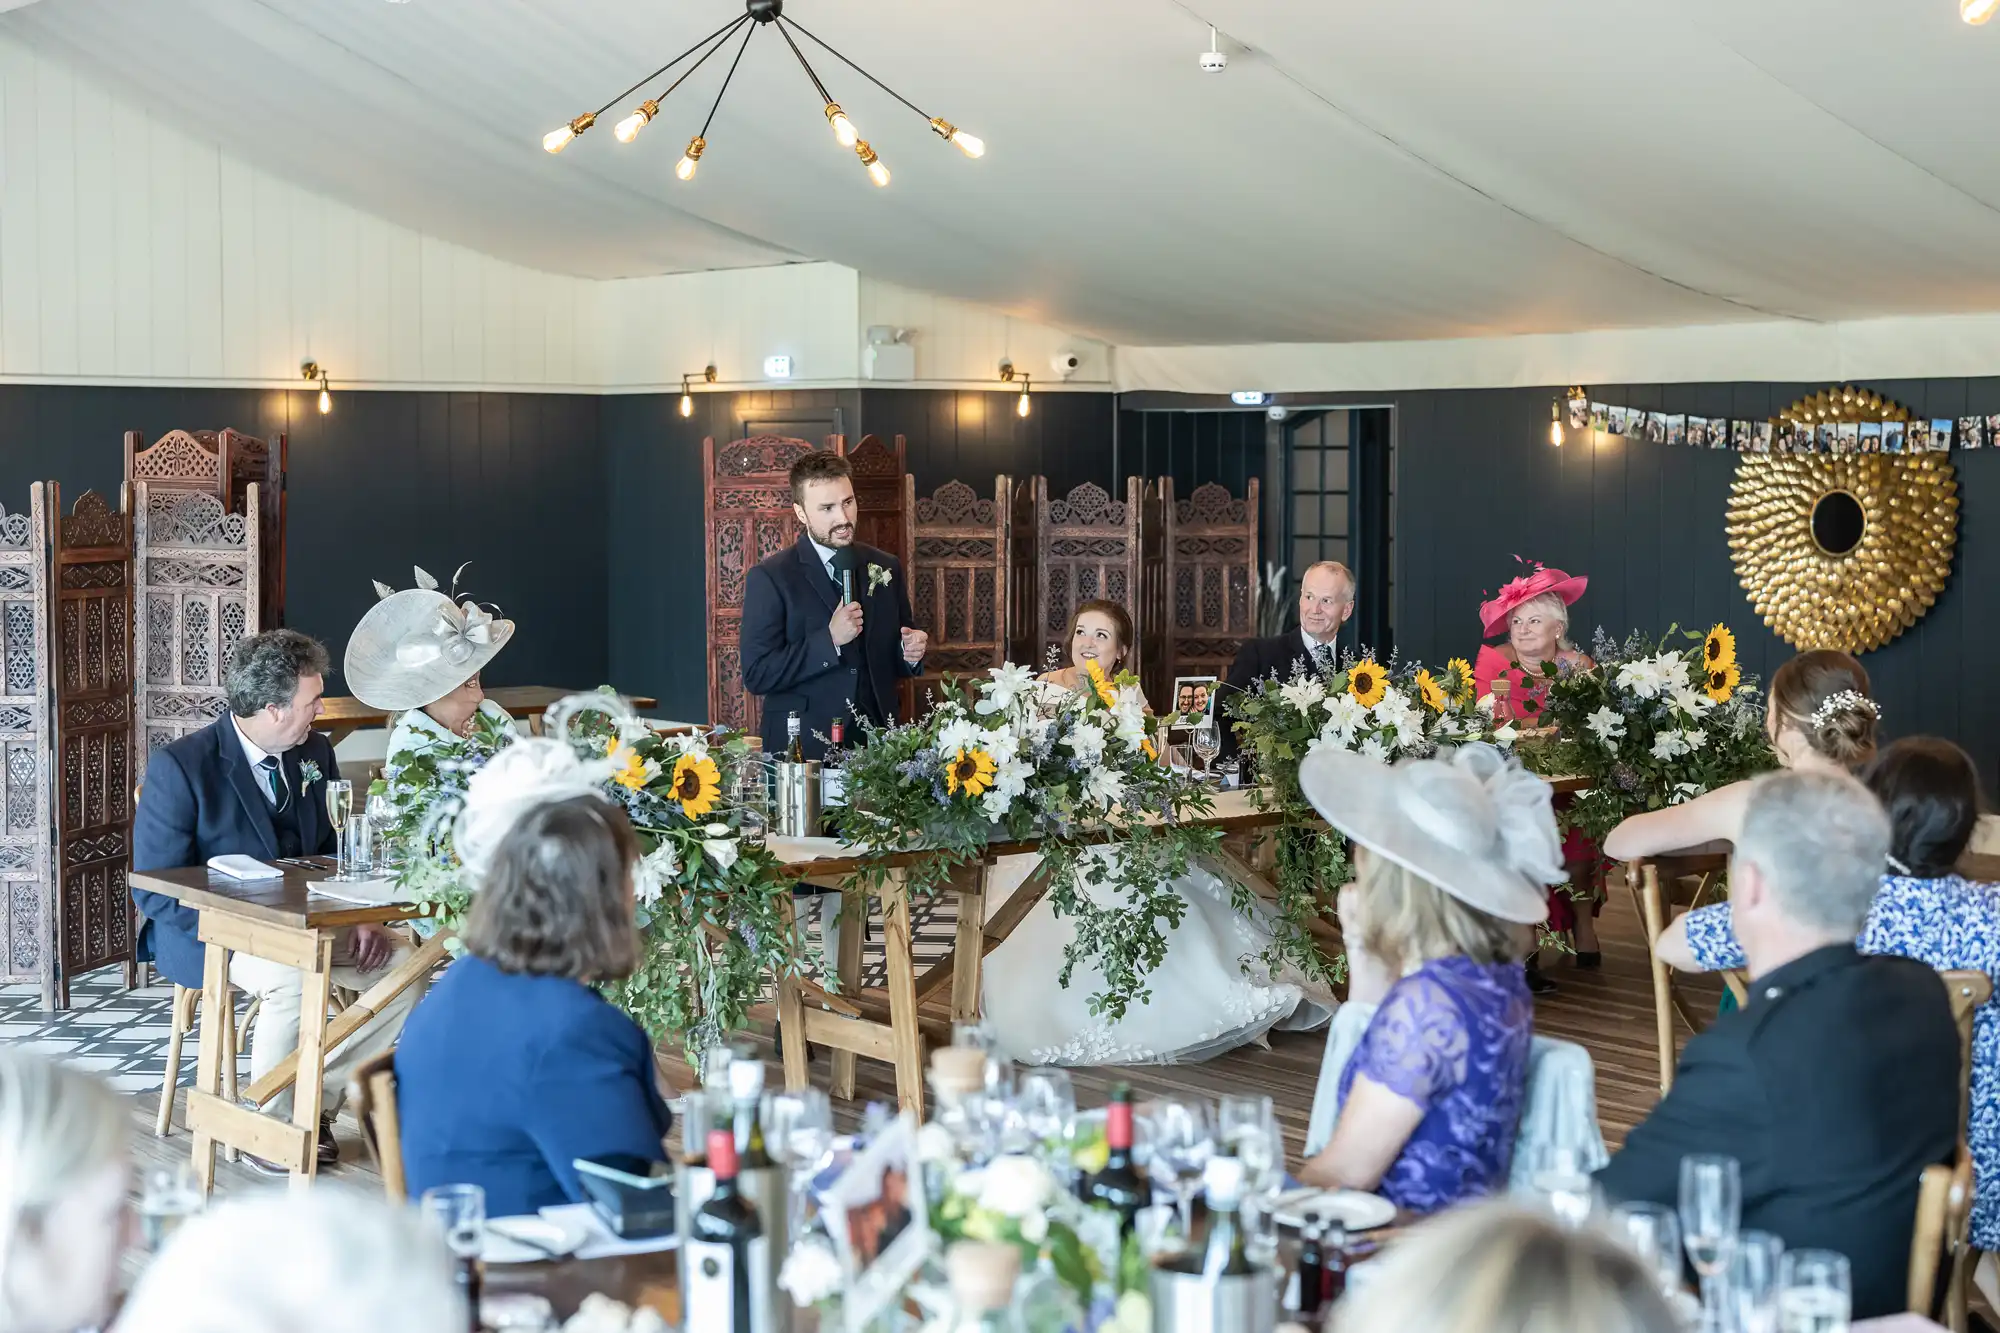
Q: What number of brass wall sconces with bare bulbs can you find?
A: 4